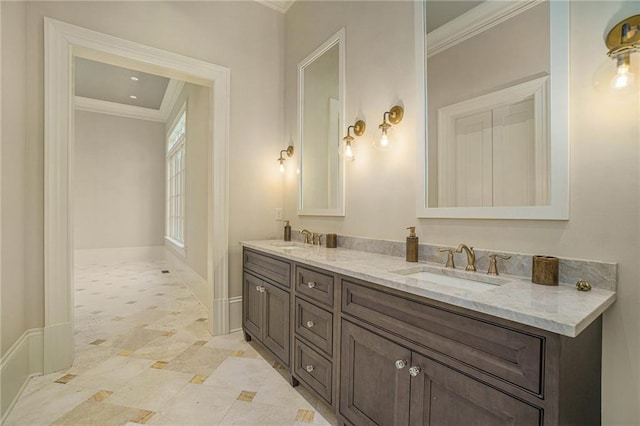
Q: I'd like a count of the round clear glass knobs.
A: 7